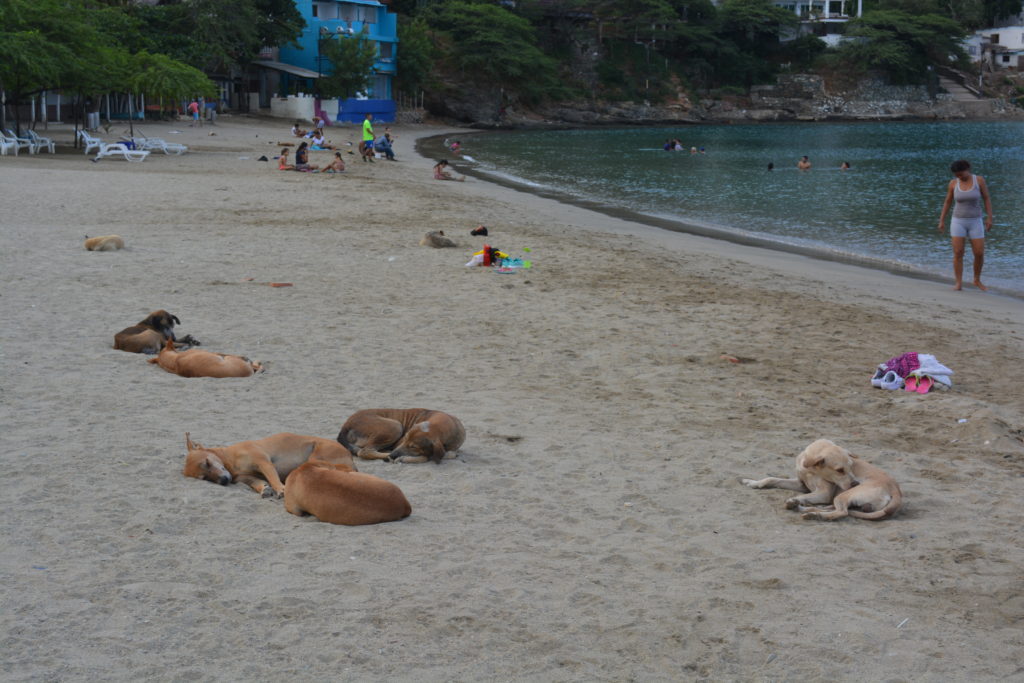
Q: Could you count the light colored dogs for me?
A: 2